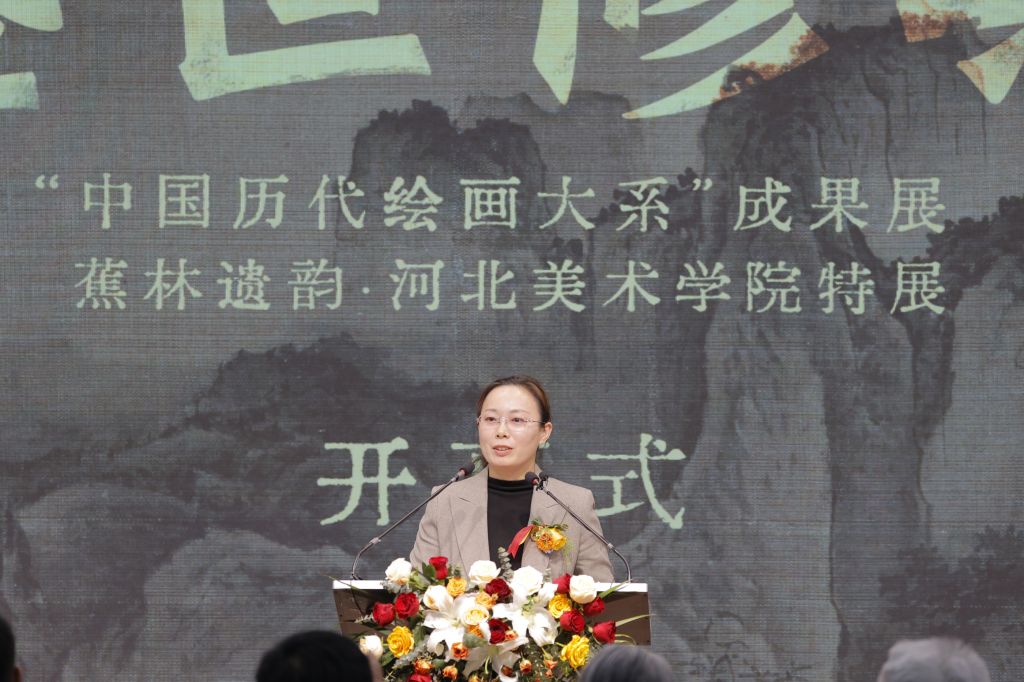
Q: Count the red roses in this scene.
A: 10